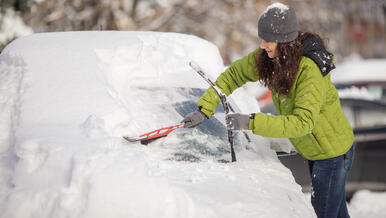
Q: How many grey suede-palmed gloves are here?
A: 2